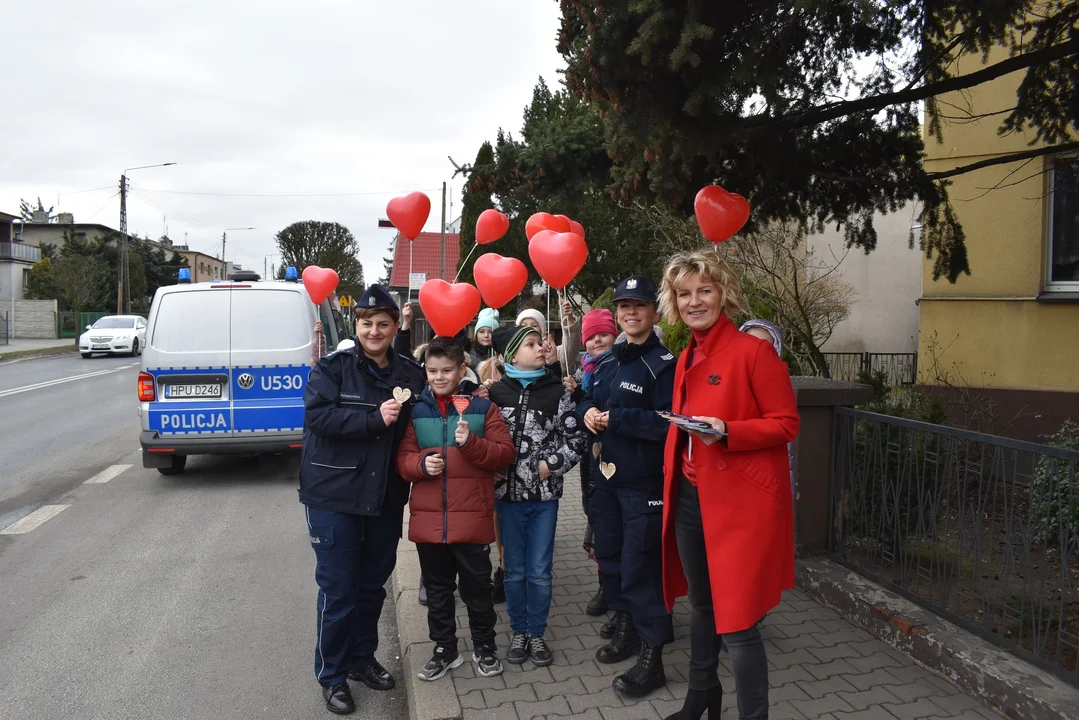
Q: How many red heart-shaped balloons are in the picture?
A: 9